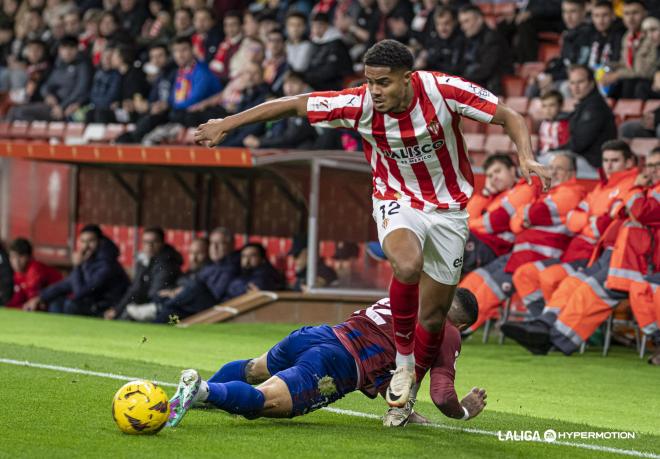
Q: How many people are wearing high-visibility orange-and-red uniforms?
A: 4